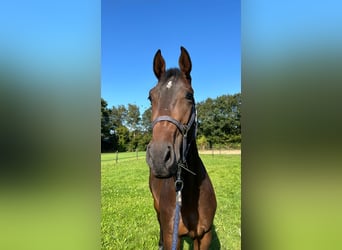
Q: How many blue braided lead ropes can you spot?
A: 1